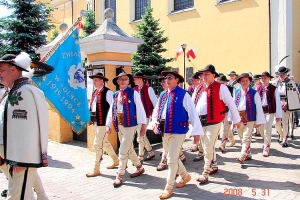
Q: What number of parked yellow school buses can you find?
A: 0